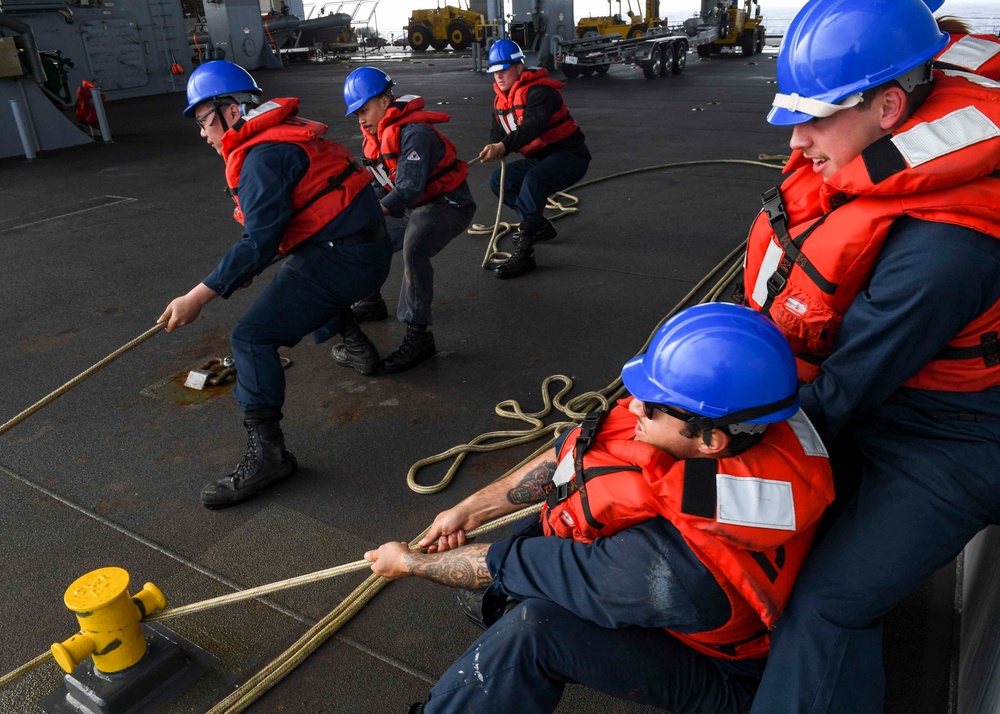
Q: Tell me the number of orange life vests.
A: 6